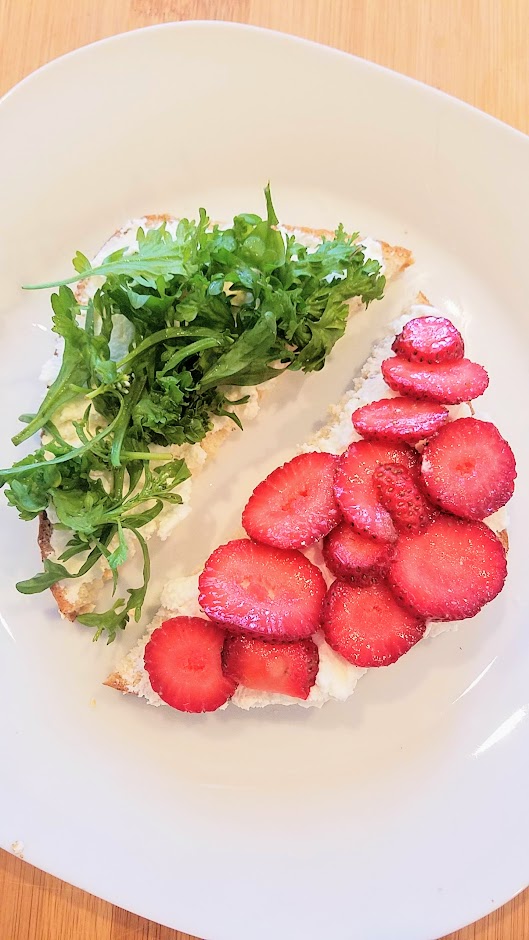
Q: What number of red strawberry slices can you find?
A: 13